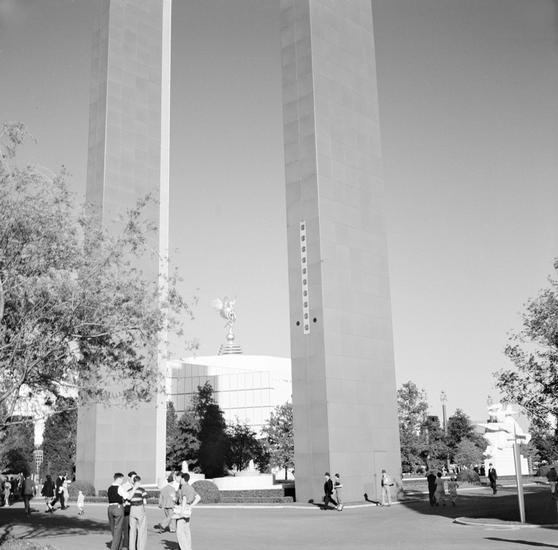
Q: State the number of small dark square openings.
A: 10